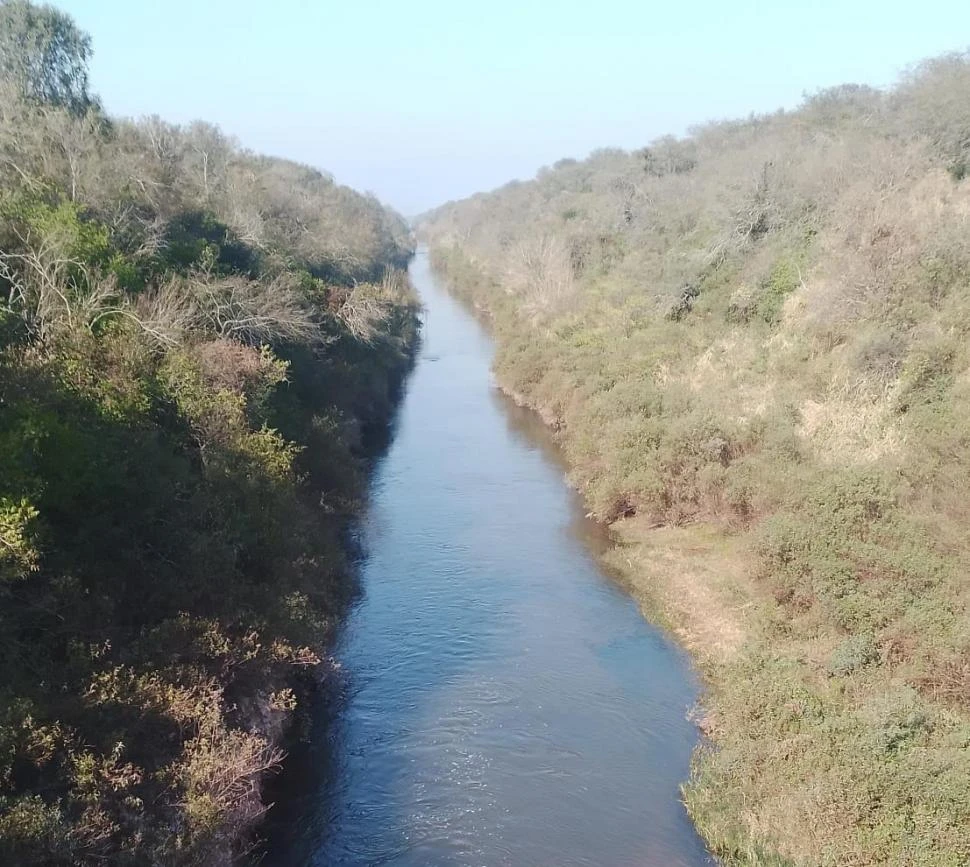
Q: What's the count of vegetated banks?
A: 2